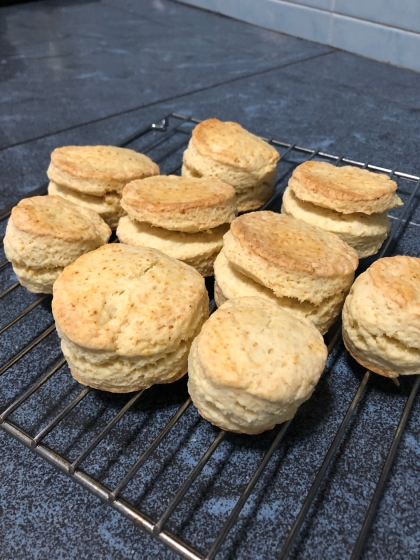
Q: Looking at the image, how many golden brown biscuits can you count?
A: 9